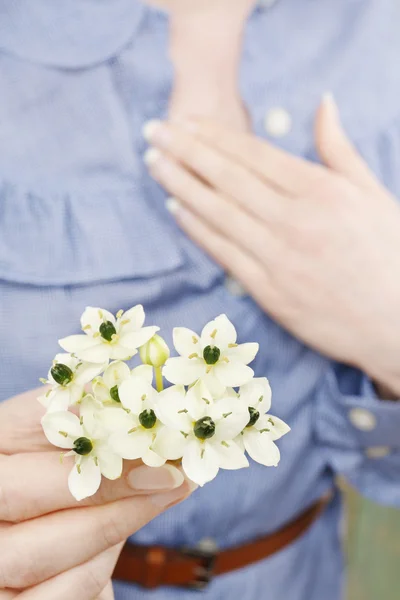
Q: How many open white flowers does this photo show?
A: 8